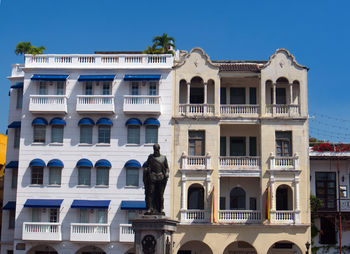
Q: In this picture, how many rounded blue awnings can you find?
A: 12